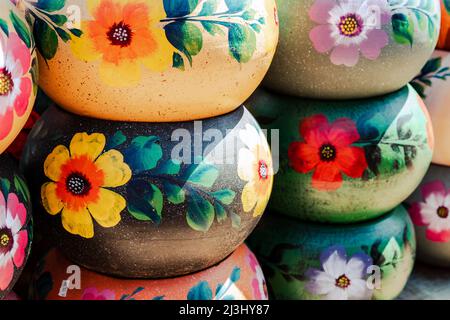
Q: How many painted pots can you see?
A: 11